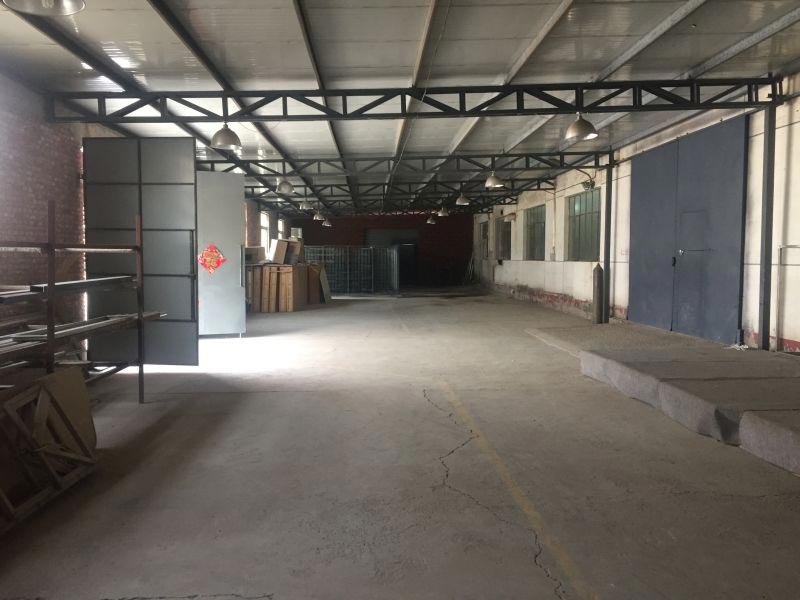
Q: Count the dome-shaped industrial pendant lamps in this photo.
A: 11